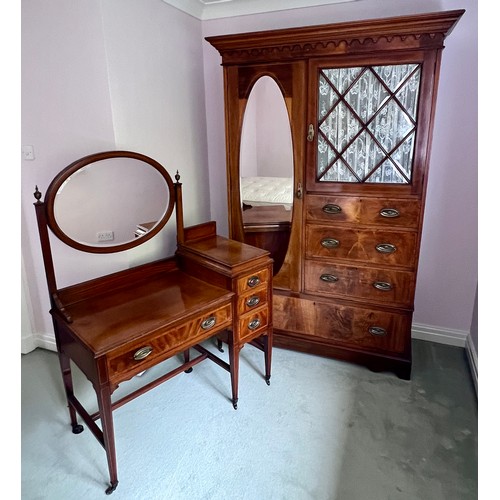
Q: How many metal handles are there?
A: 14